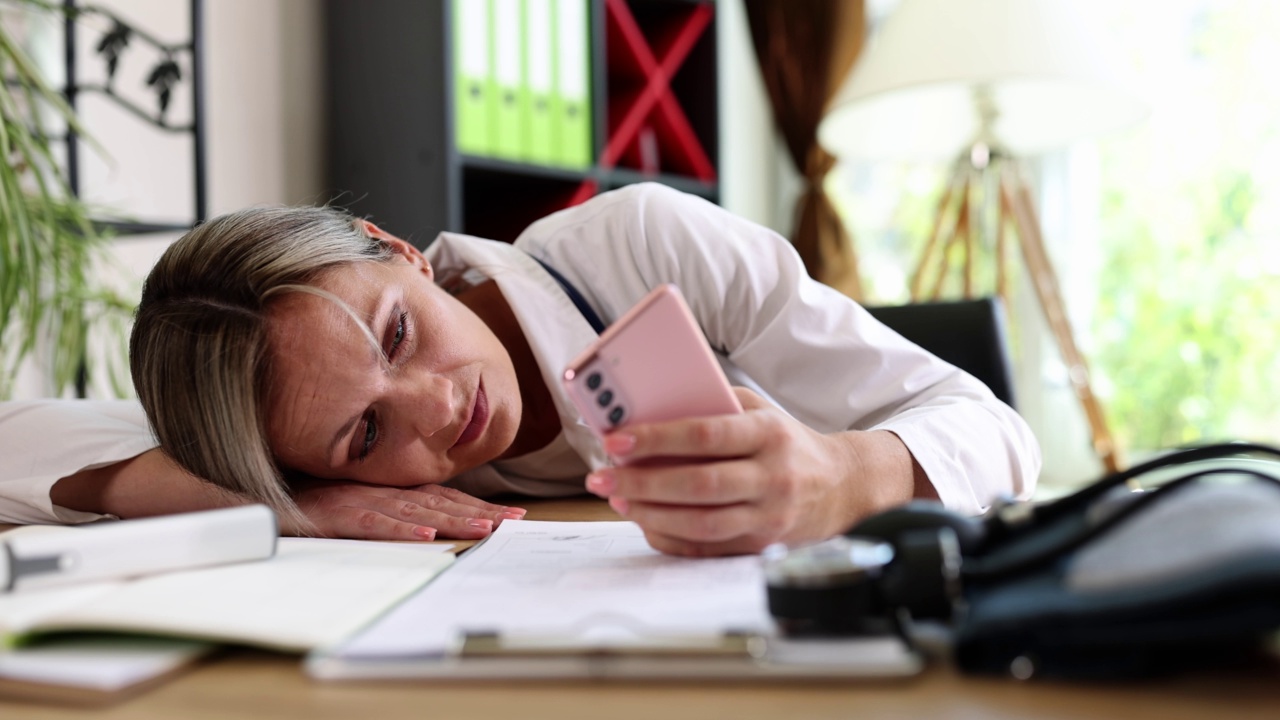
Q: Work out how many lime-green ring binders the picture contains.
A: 4